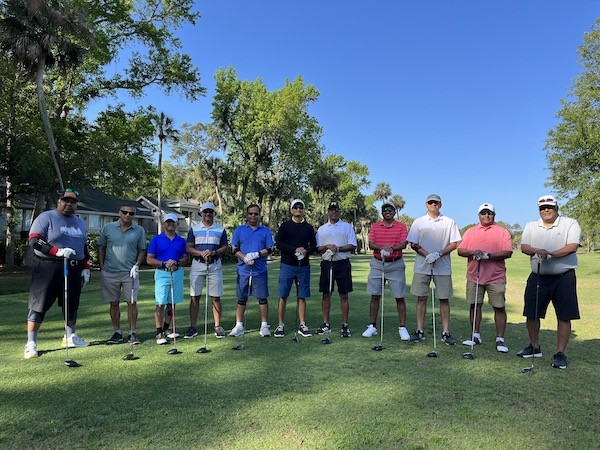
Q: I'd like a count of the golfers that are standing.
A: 11